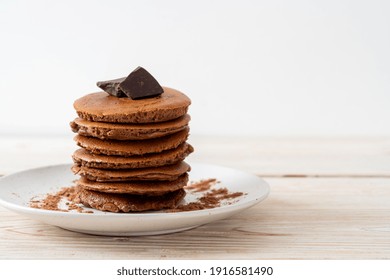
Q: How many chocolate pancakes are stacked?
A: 7